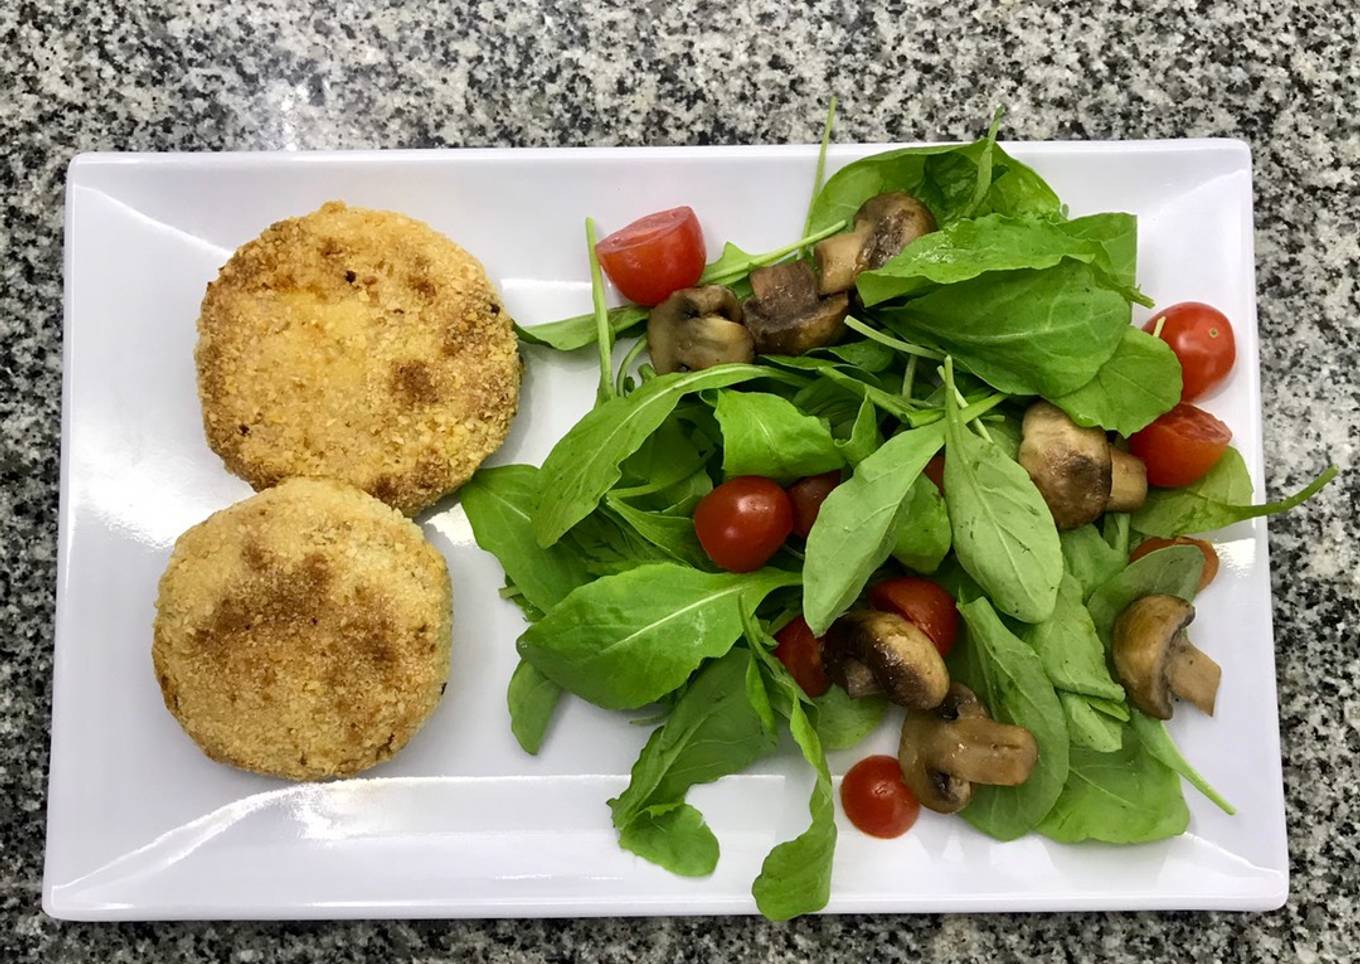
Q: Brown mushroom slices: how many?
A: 7